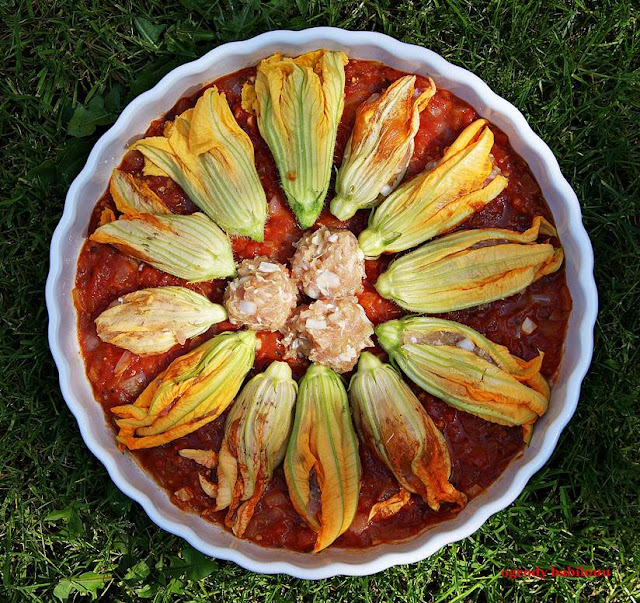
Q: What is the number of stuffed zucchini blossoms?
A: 12